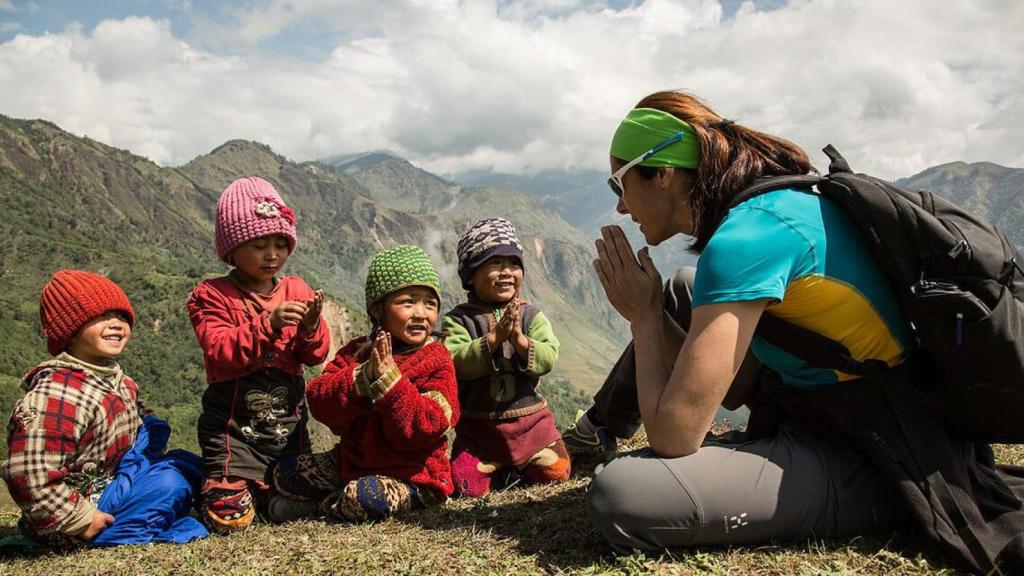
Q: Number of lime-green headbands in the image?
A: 1